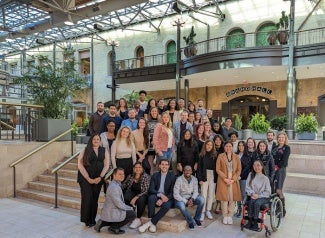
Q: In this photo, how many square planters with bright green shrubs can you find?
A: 2